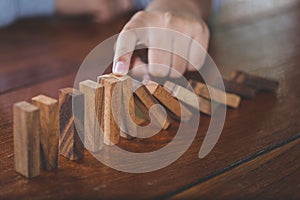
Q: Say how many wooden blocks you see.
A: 12